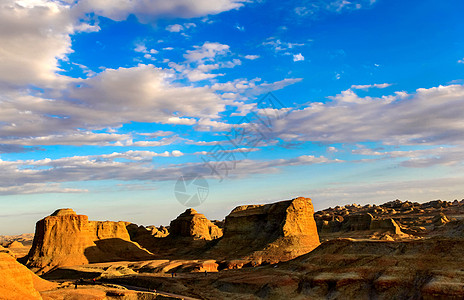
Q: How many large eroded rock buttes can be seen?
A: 3